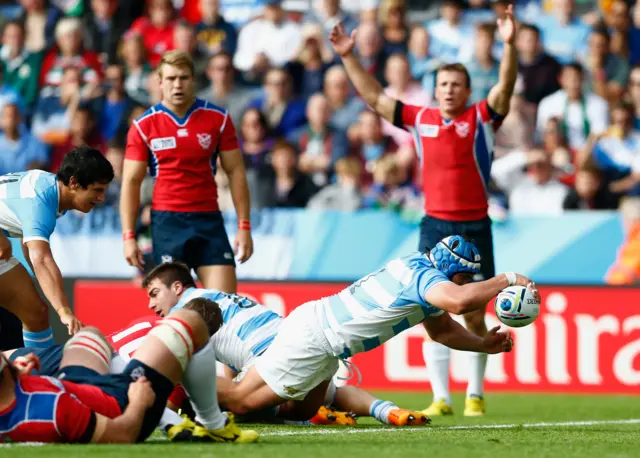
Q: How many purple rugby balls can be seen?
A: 0